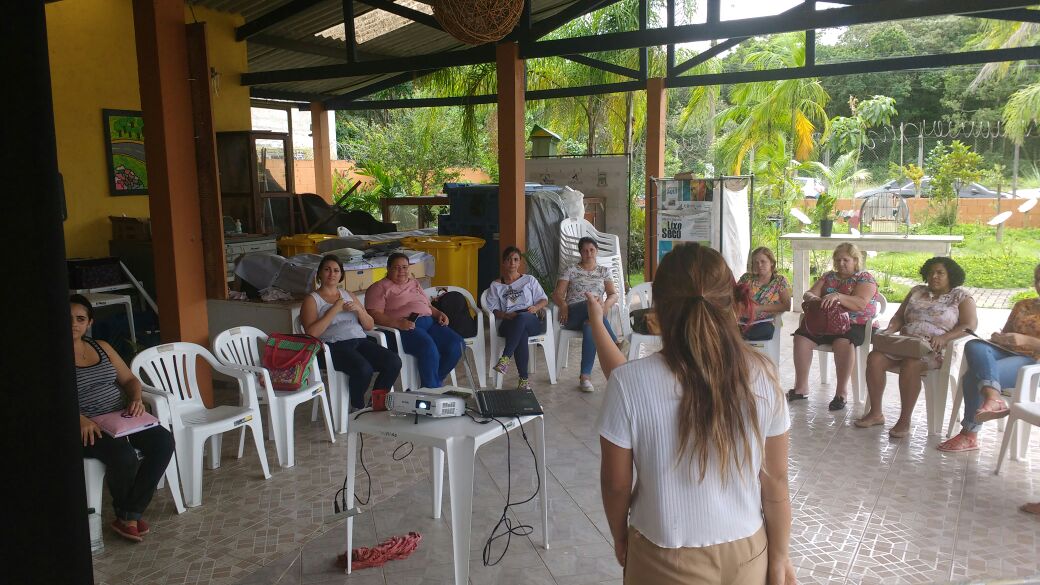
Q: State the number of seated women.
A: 9